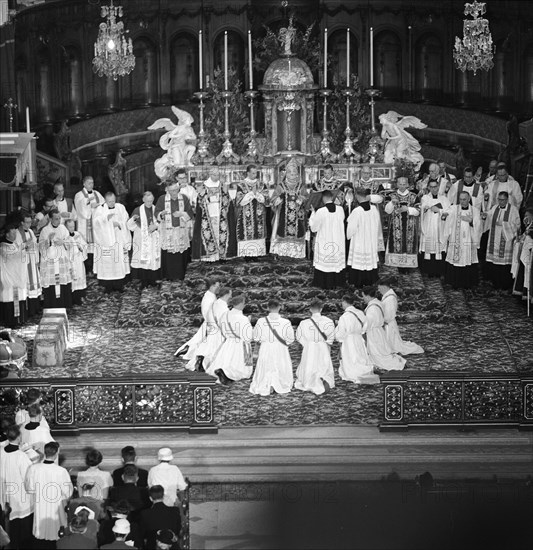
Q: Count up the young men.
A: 8